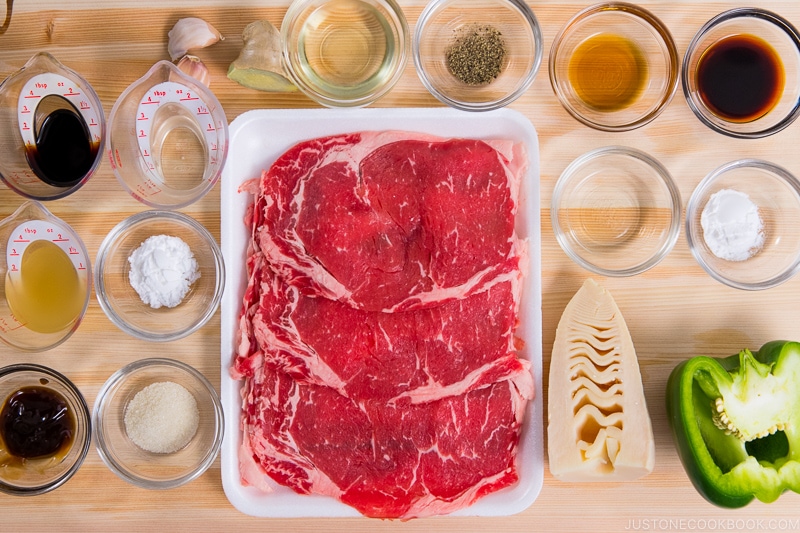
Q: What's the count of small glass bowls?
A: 9